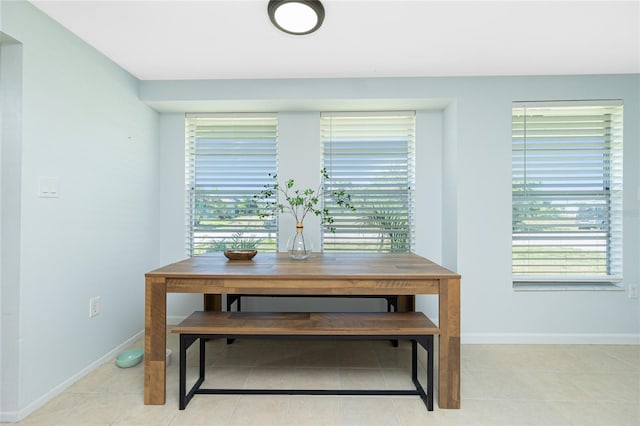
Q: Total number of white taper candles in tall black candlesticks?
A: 0